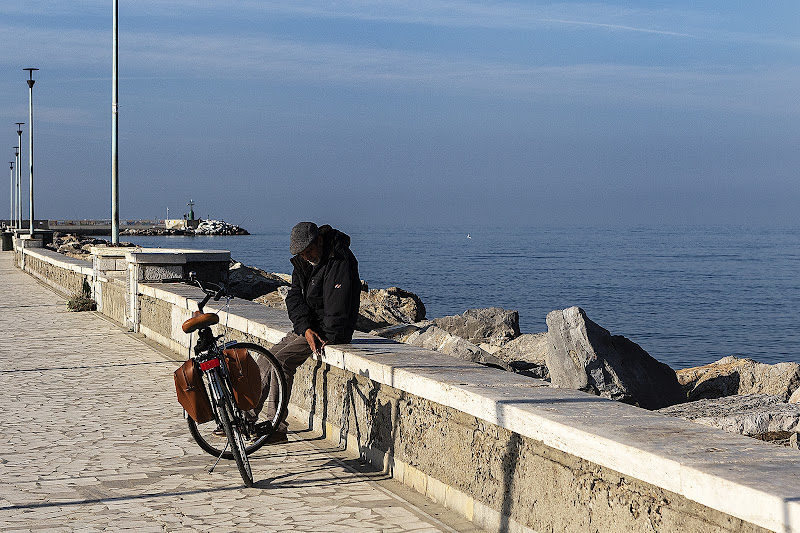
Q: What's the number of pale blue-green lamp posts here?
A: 5